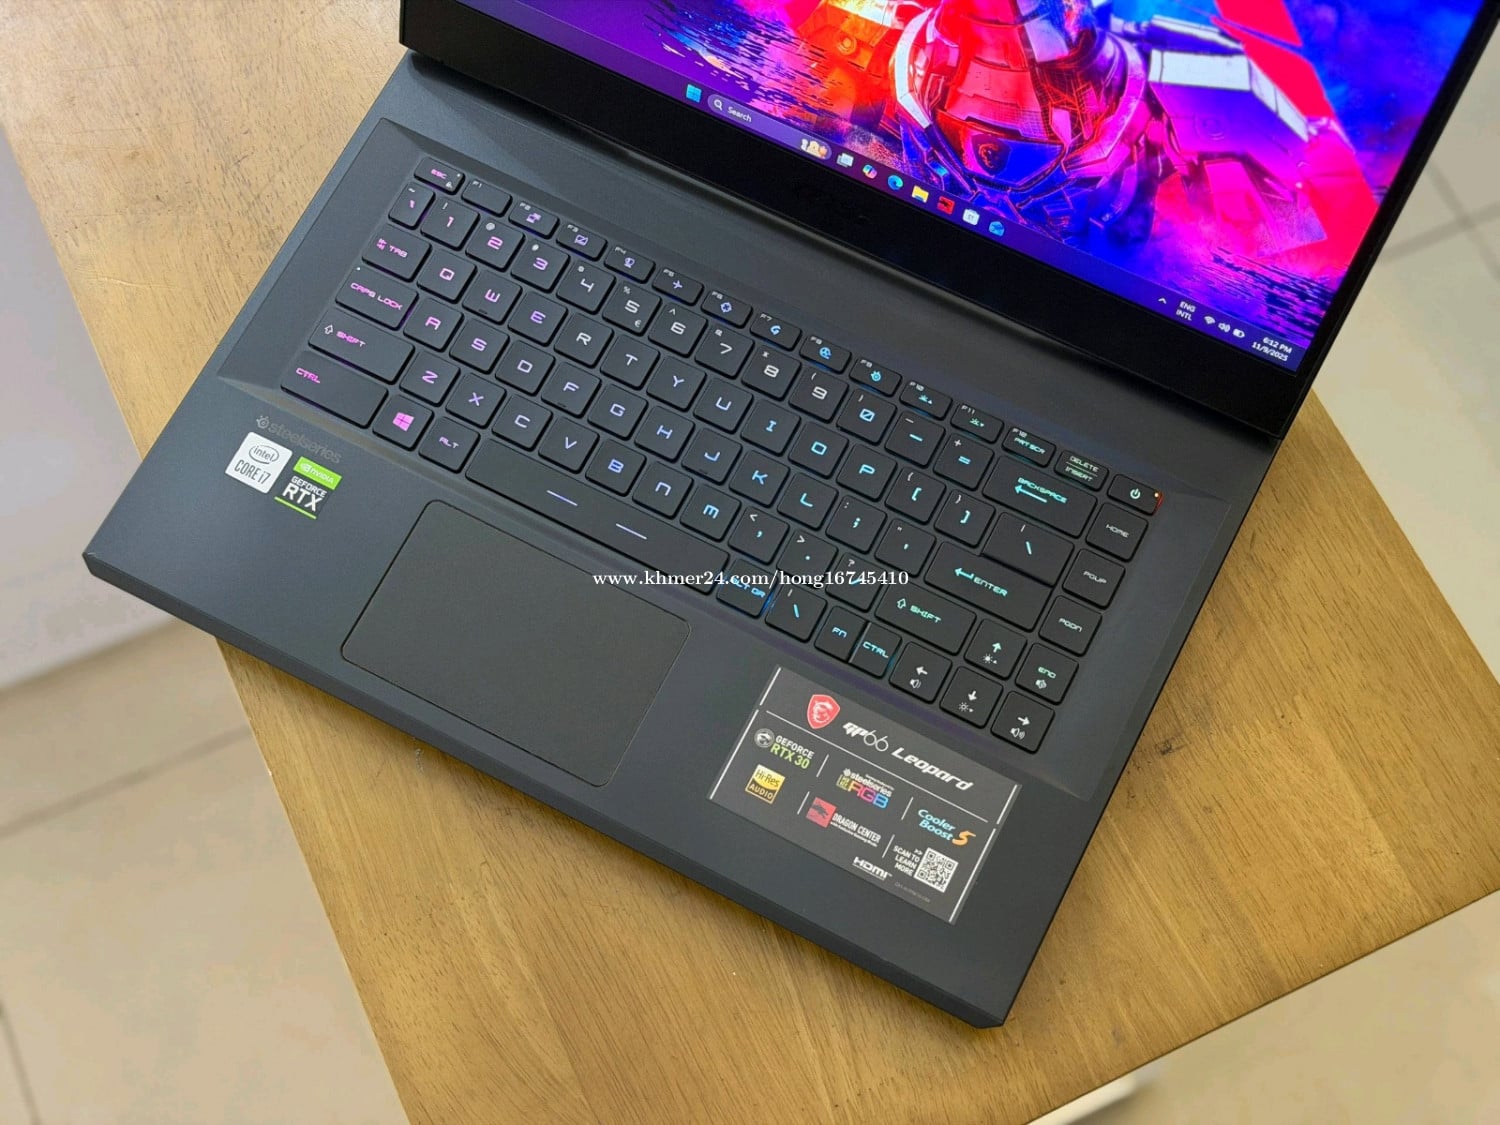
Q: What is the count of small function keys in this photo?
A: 12